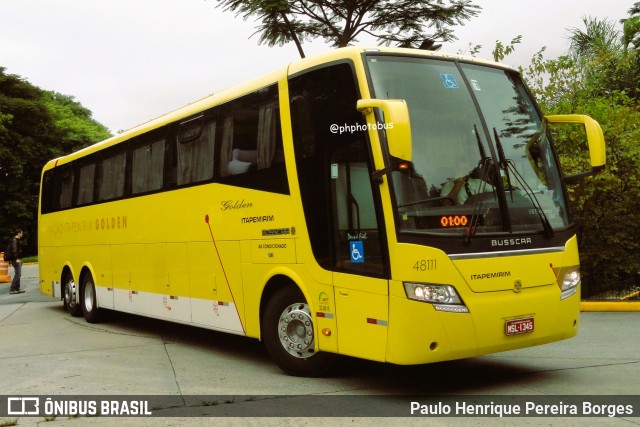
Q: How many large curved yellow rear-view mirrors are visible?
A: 2